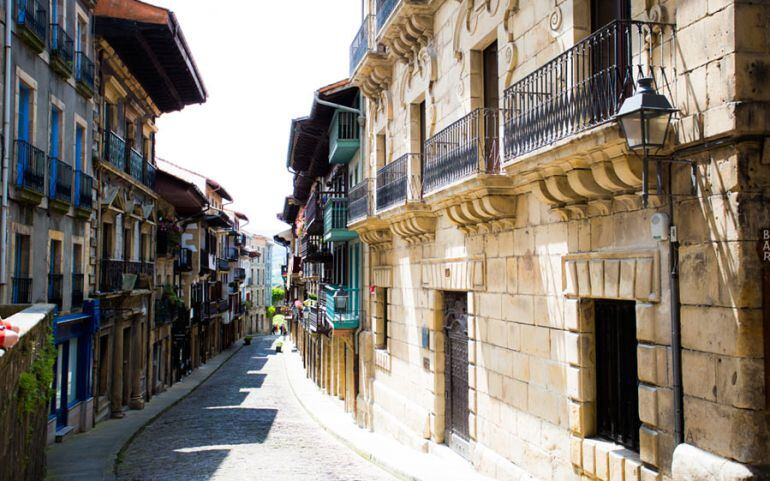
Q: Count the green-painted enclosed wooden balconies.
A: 3